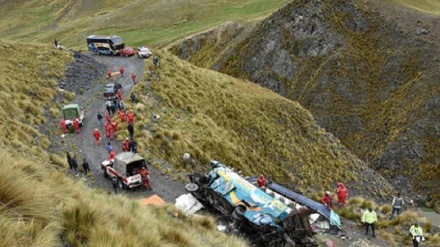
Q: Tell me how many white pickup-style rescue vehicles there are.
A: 2